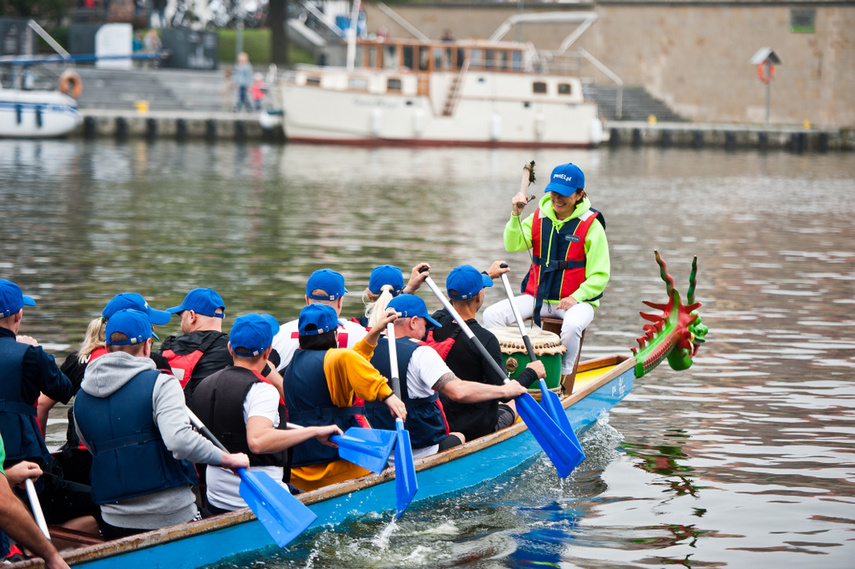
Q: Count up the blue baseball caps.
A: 11